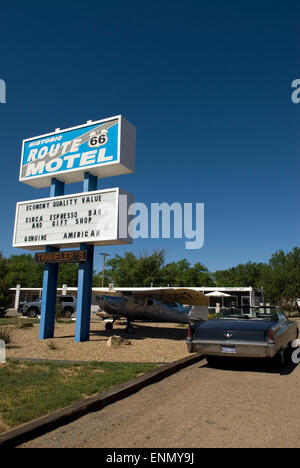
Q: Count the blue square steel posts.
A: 2